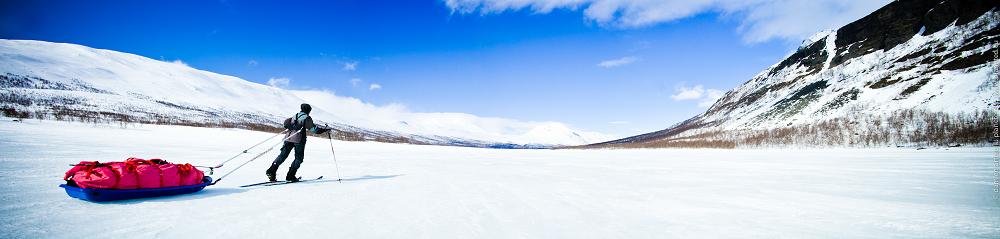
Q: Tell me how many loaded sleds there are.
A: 1